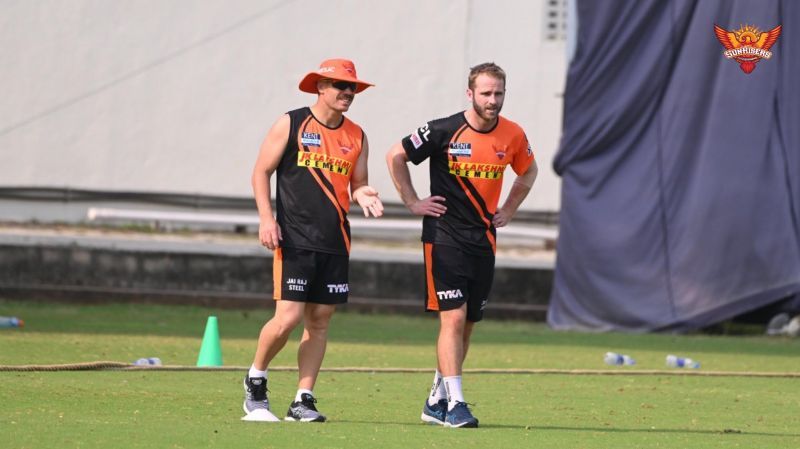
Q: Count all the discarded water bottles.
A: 4